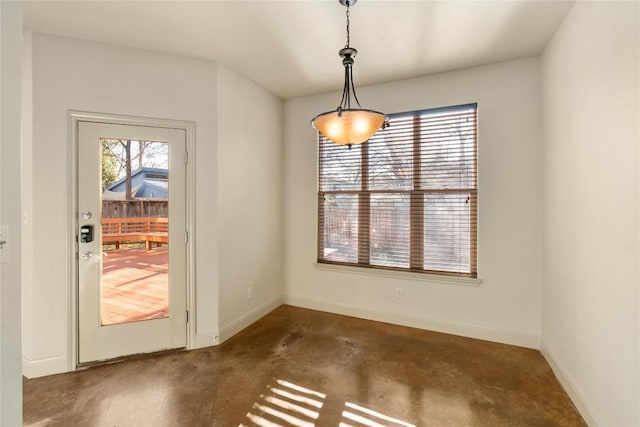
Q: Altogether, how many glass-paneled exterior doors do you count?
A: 1